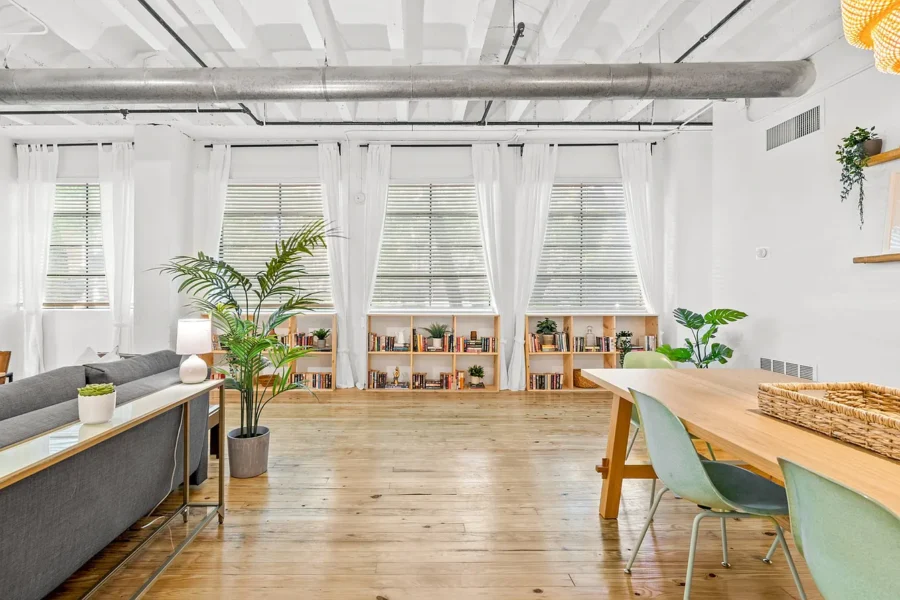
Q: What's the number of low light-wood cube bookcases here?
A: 3